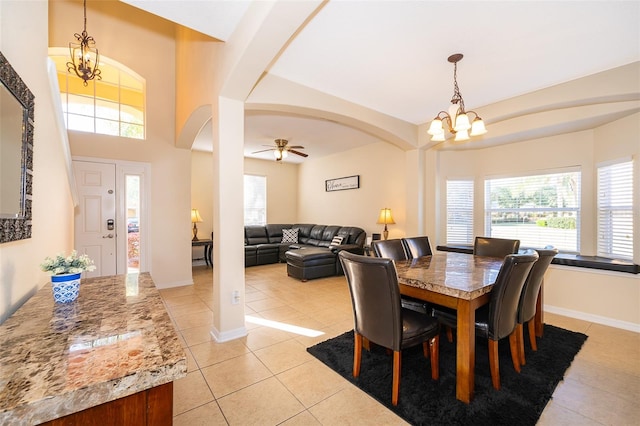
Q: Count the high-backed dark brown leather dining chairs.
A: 6